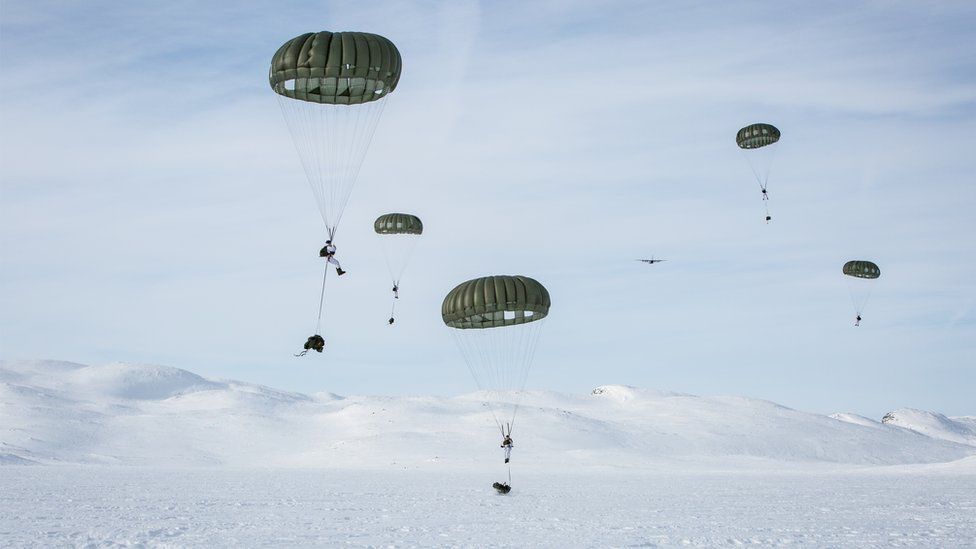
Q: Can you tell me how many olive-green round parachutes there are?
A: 5